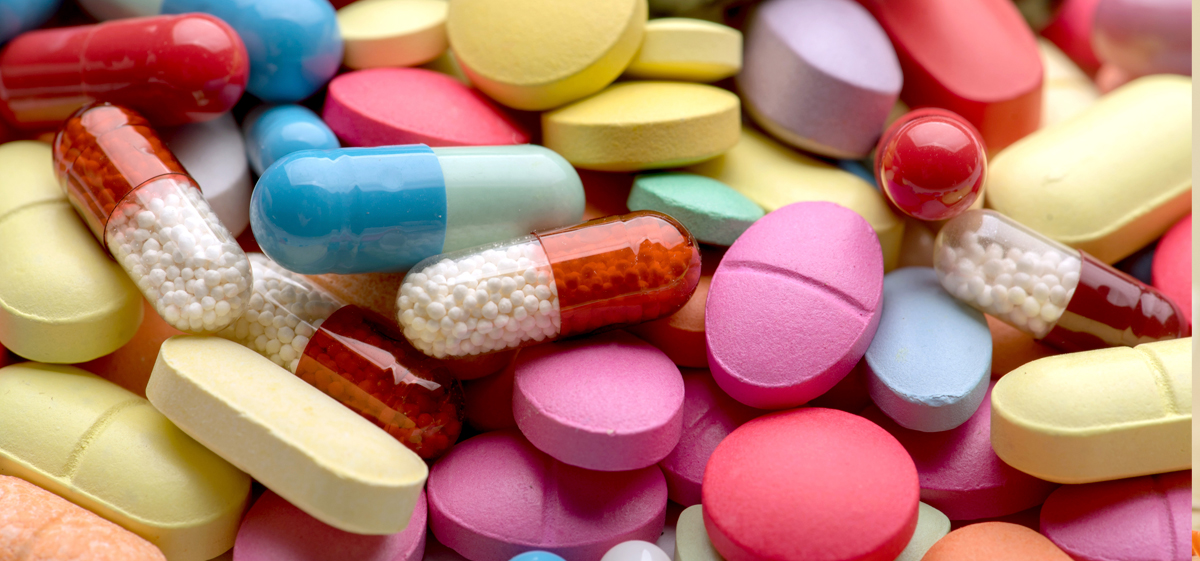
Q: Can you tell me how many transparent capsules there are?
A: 4